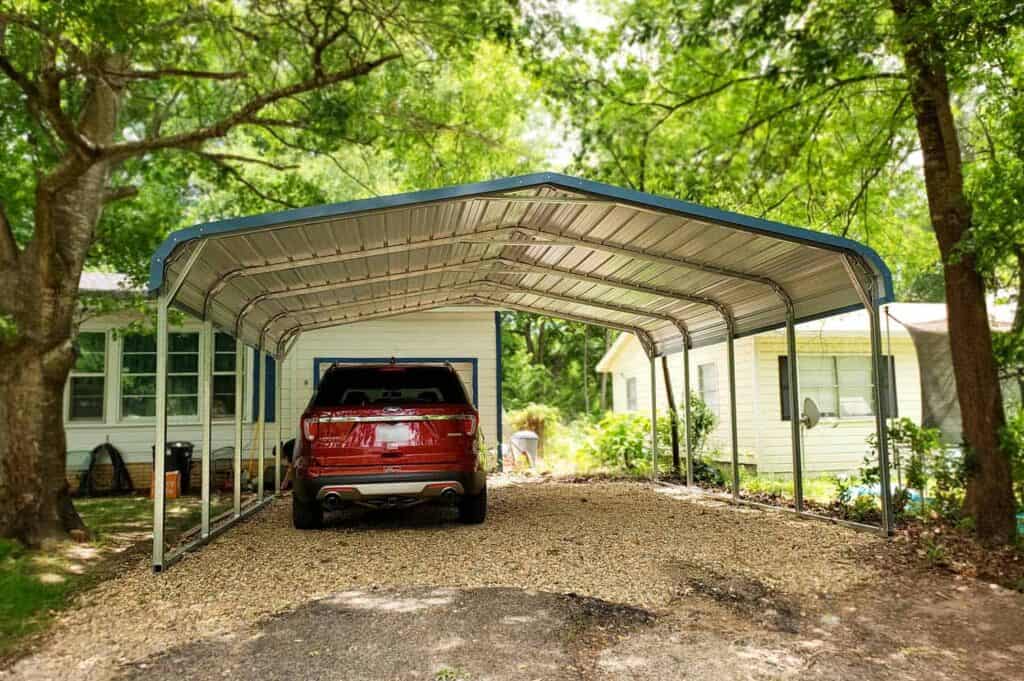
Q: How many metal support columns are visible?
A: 10